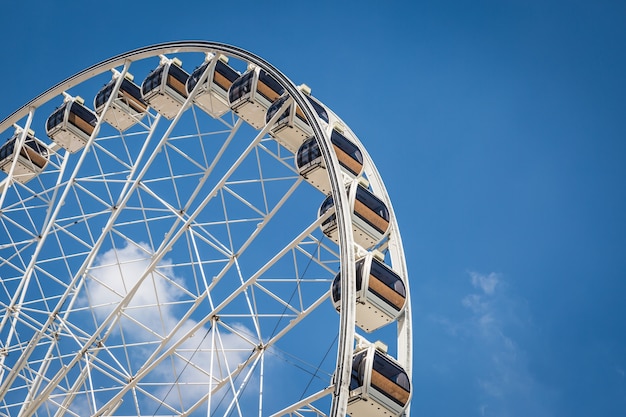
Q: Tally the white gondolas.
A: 11